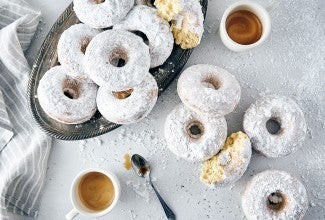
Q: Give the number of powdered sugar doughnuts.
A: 12